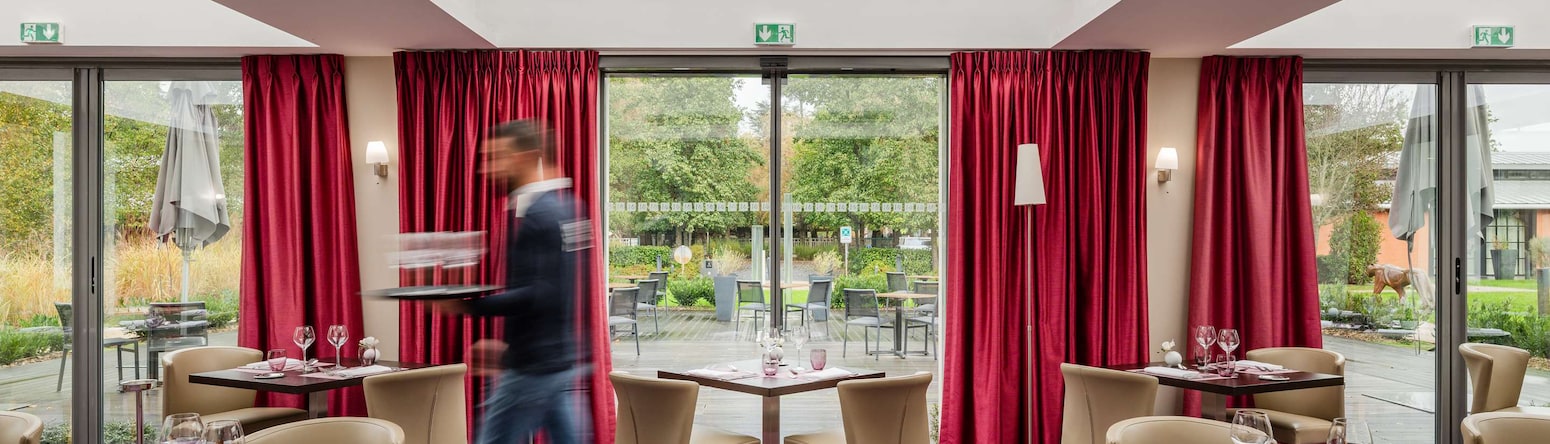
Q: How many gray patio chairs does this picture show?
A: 11